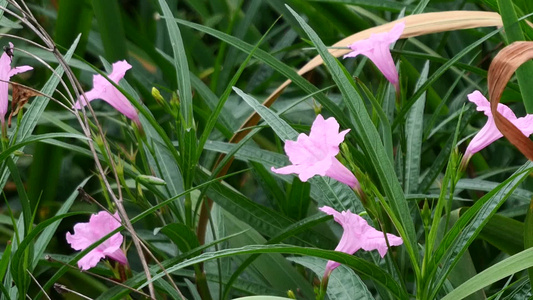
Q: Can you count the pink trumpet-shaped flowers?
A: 7